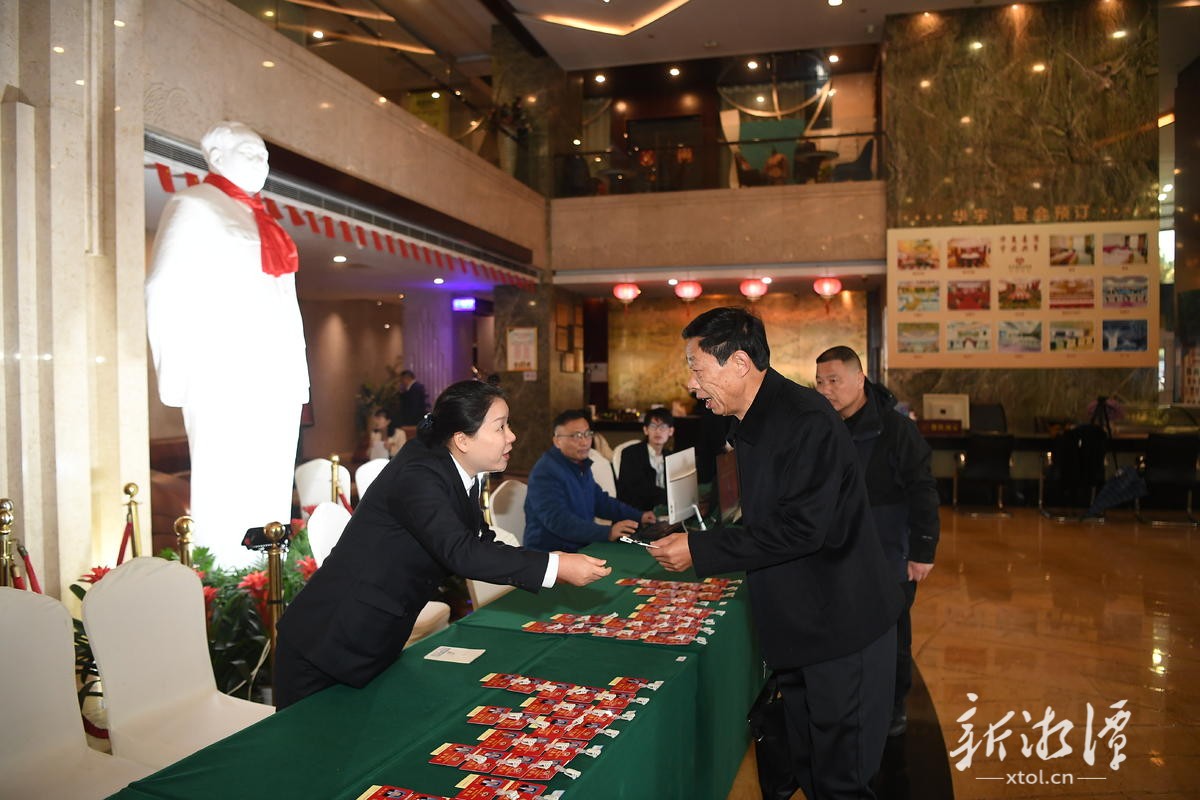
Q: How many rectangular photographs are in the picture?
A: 14